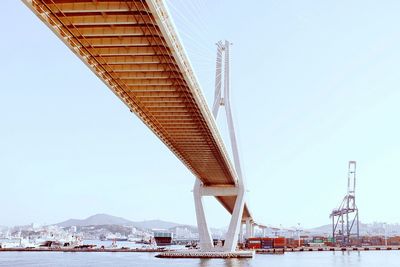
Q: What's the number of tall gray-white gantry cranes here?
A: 1